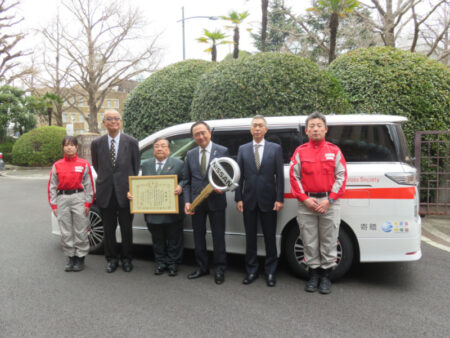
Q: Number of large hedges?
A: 3